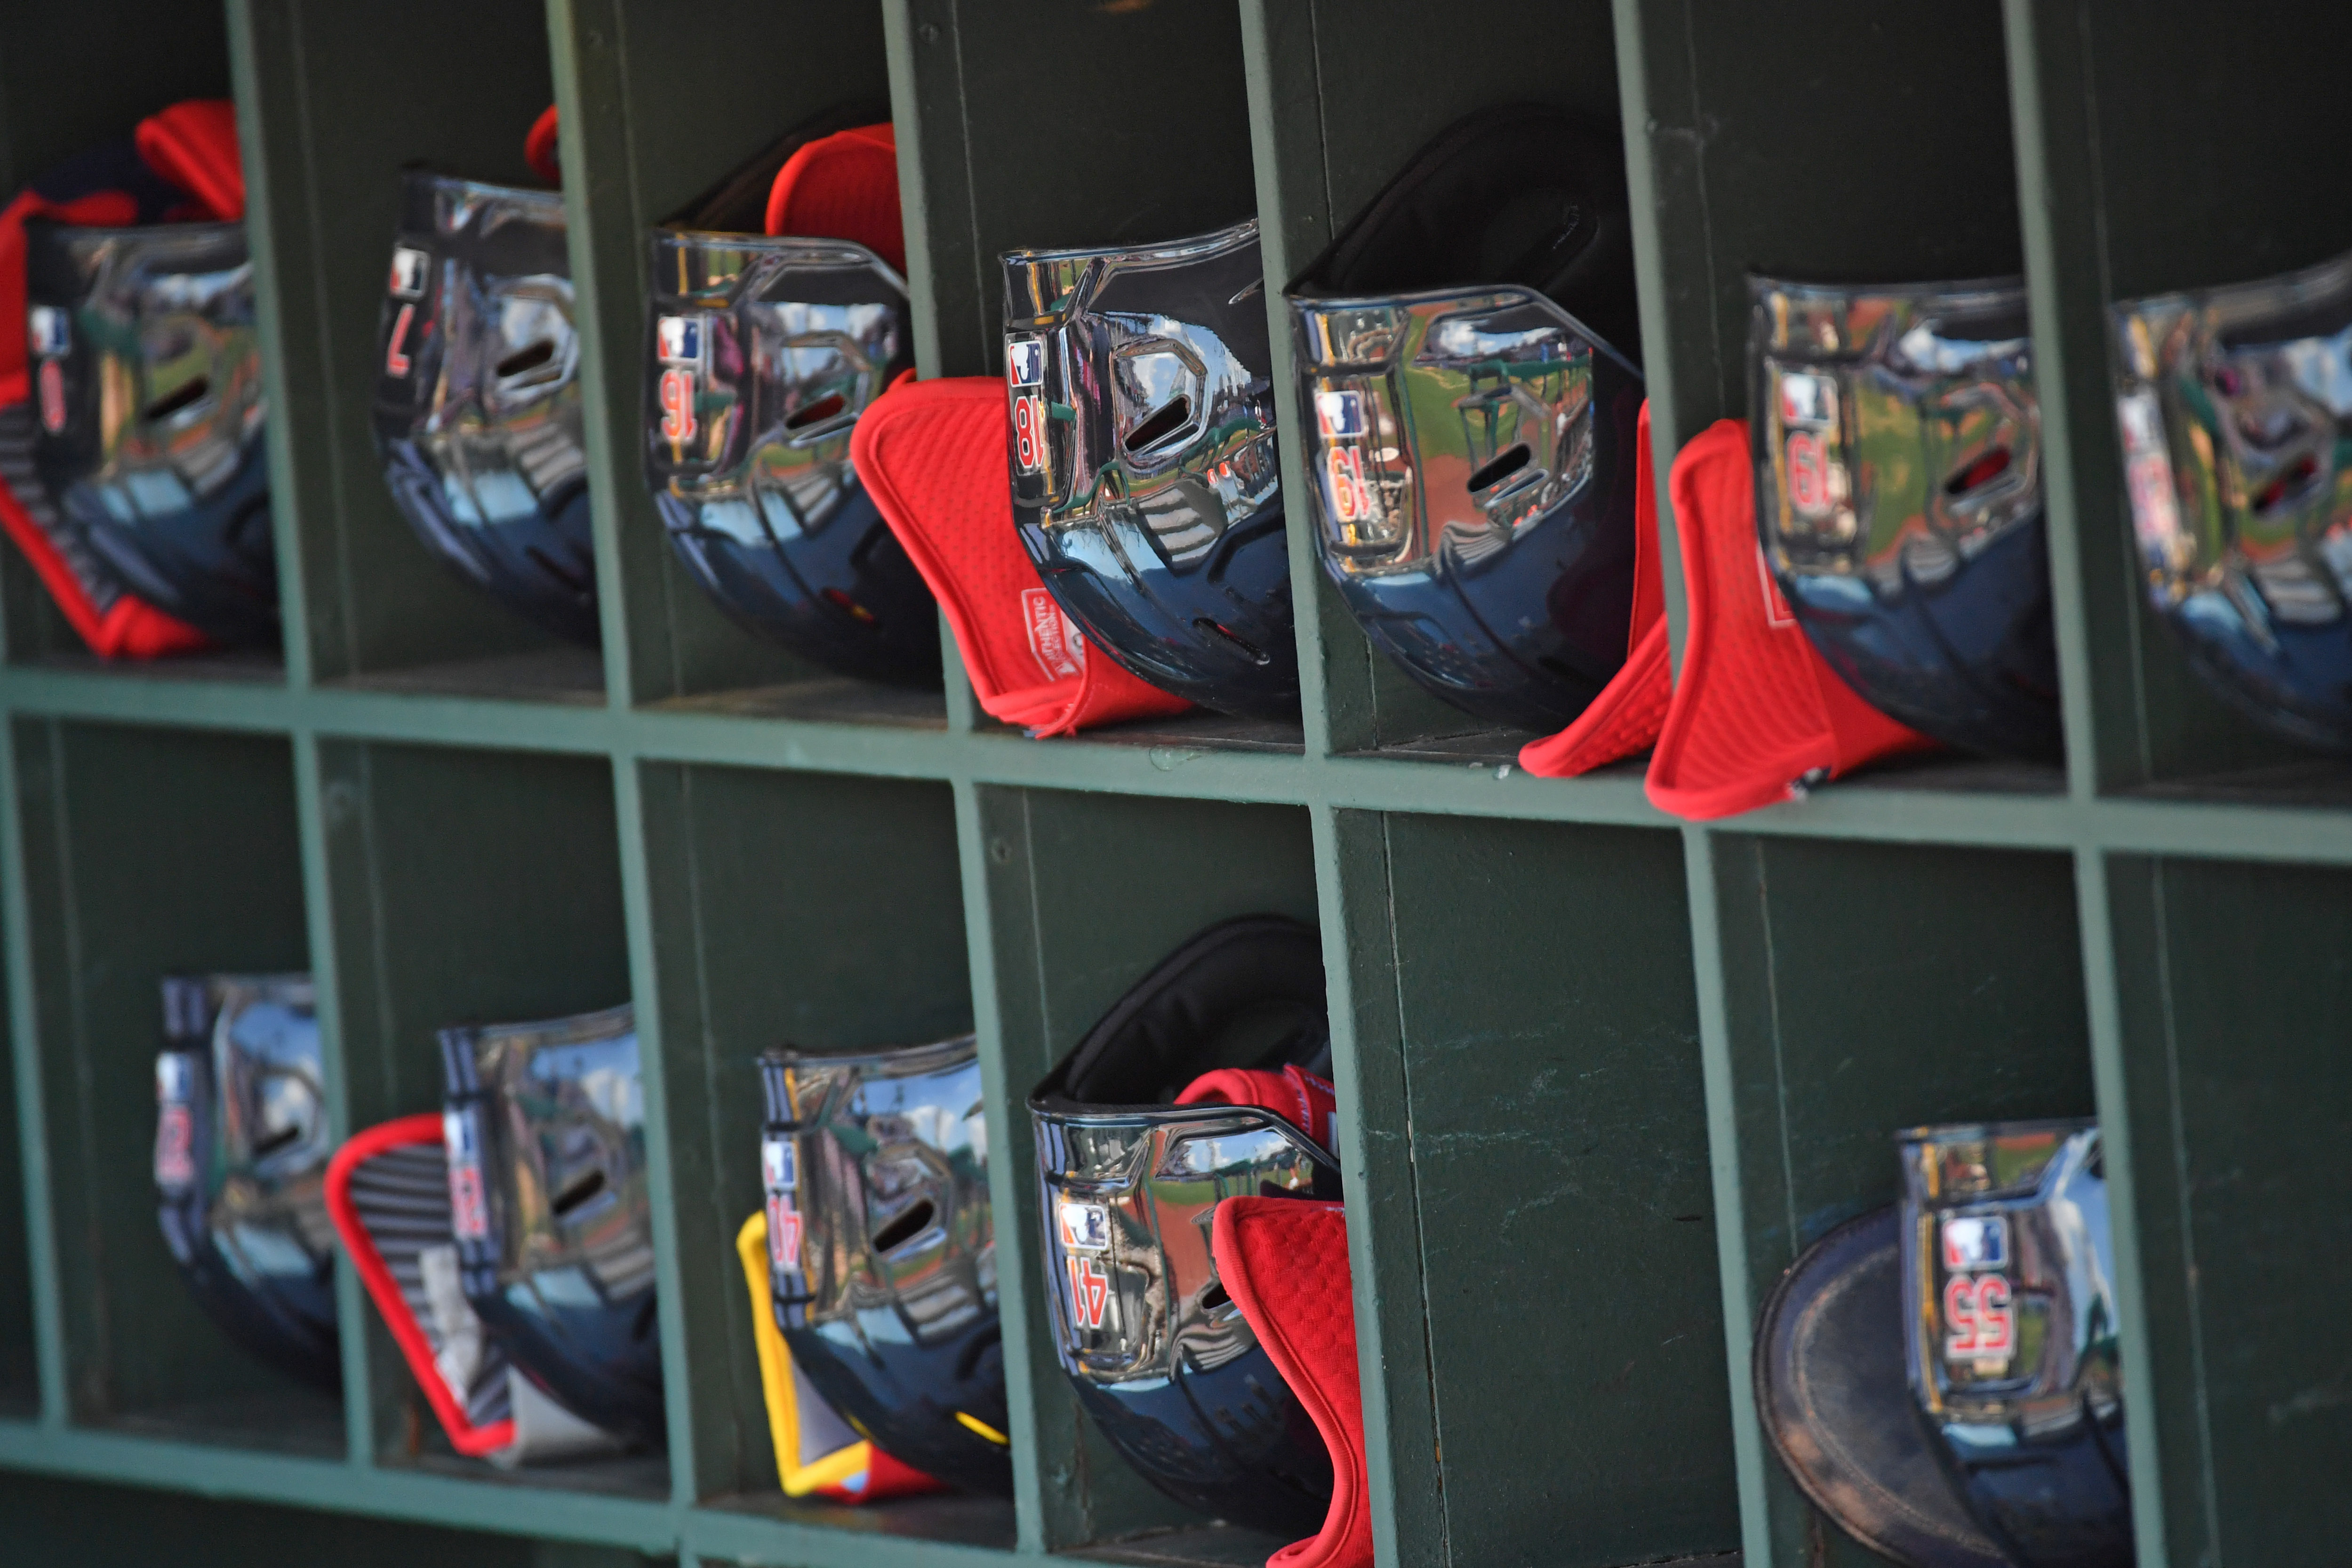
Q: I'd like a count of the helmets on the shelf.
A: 12